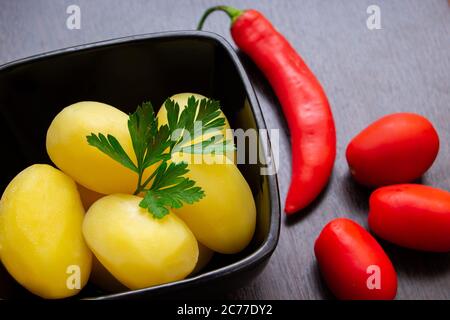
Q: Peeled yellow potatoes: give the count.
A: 5